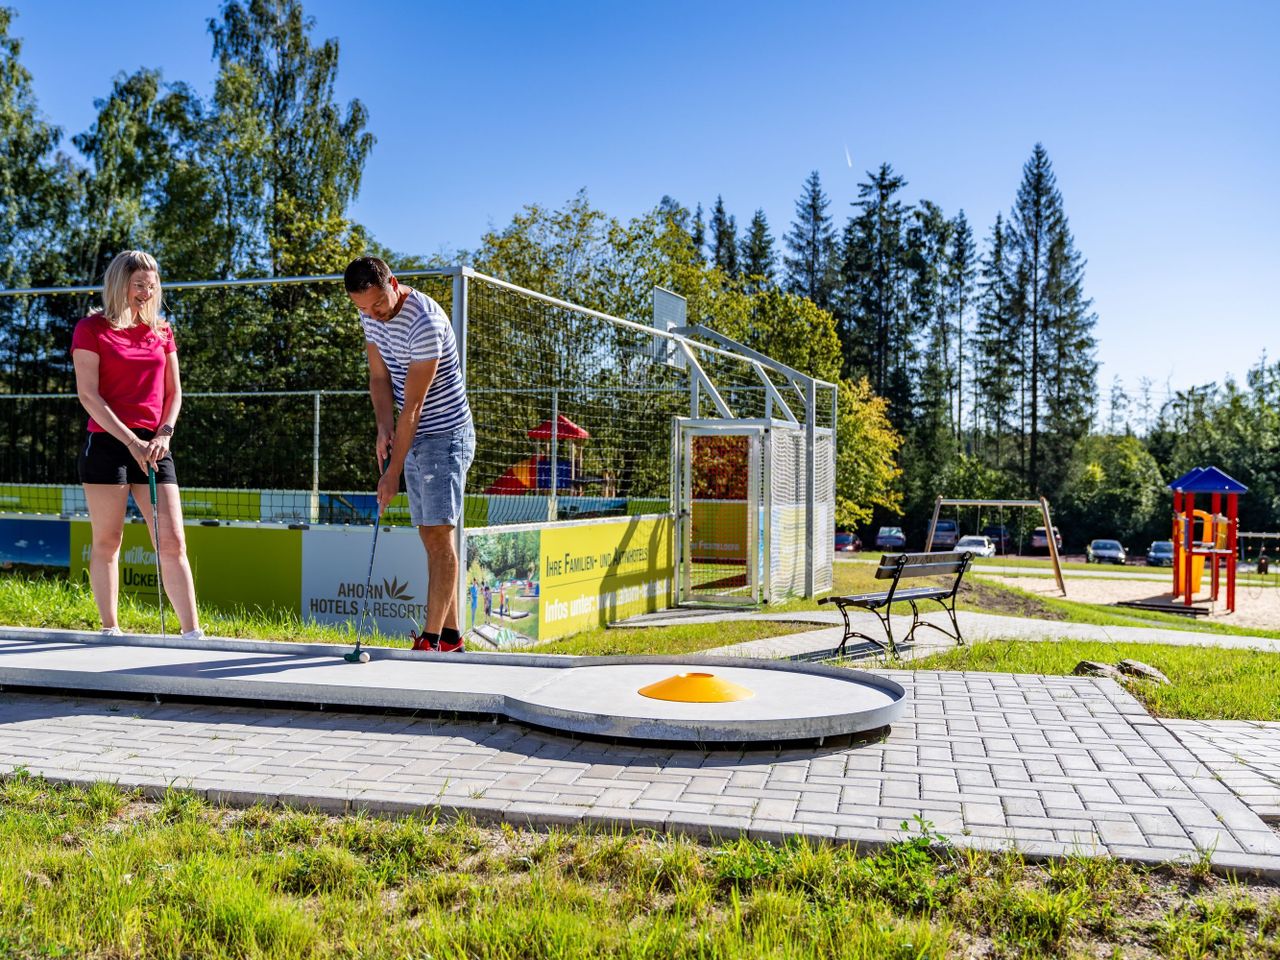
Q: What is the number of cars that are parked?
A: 8